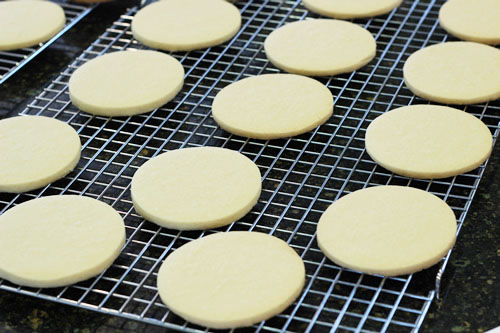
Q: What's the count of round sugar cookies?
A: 14